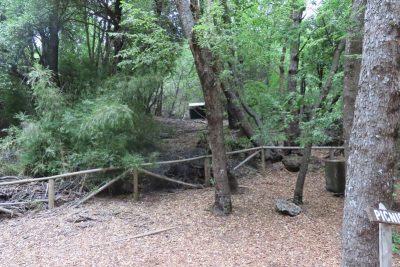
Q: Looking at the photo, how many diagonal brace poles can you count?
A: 3